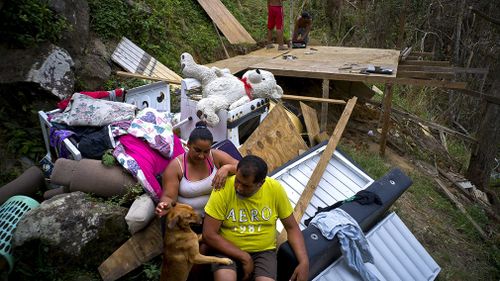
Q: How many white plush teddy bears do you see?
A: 1